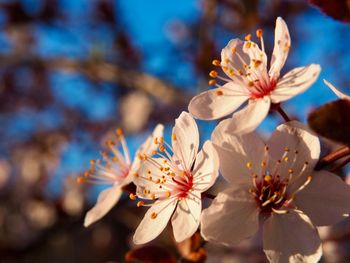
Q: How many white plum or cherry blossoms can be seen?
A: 4